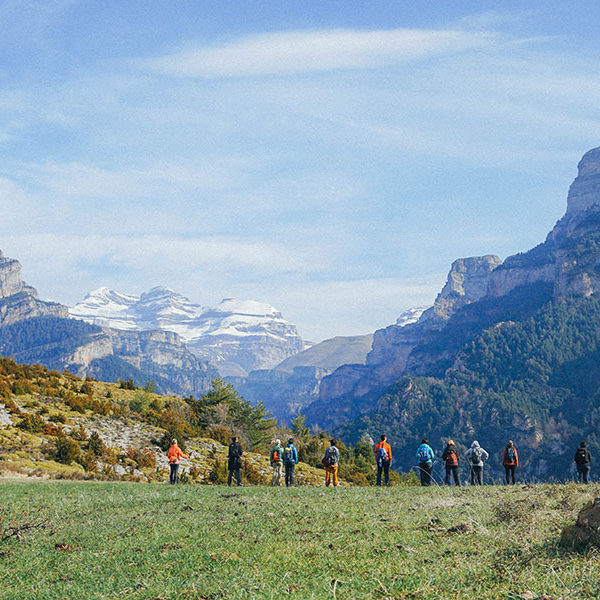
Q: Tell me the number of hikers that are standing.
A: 11